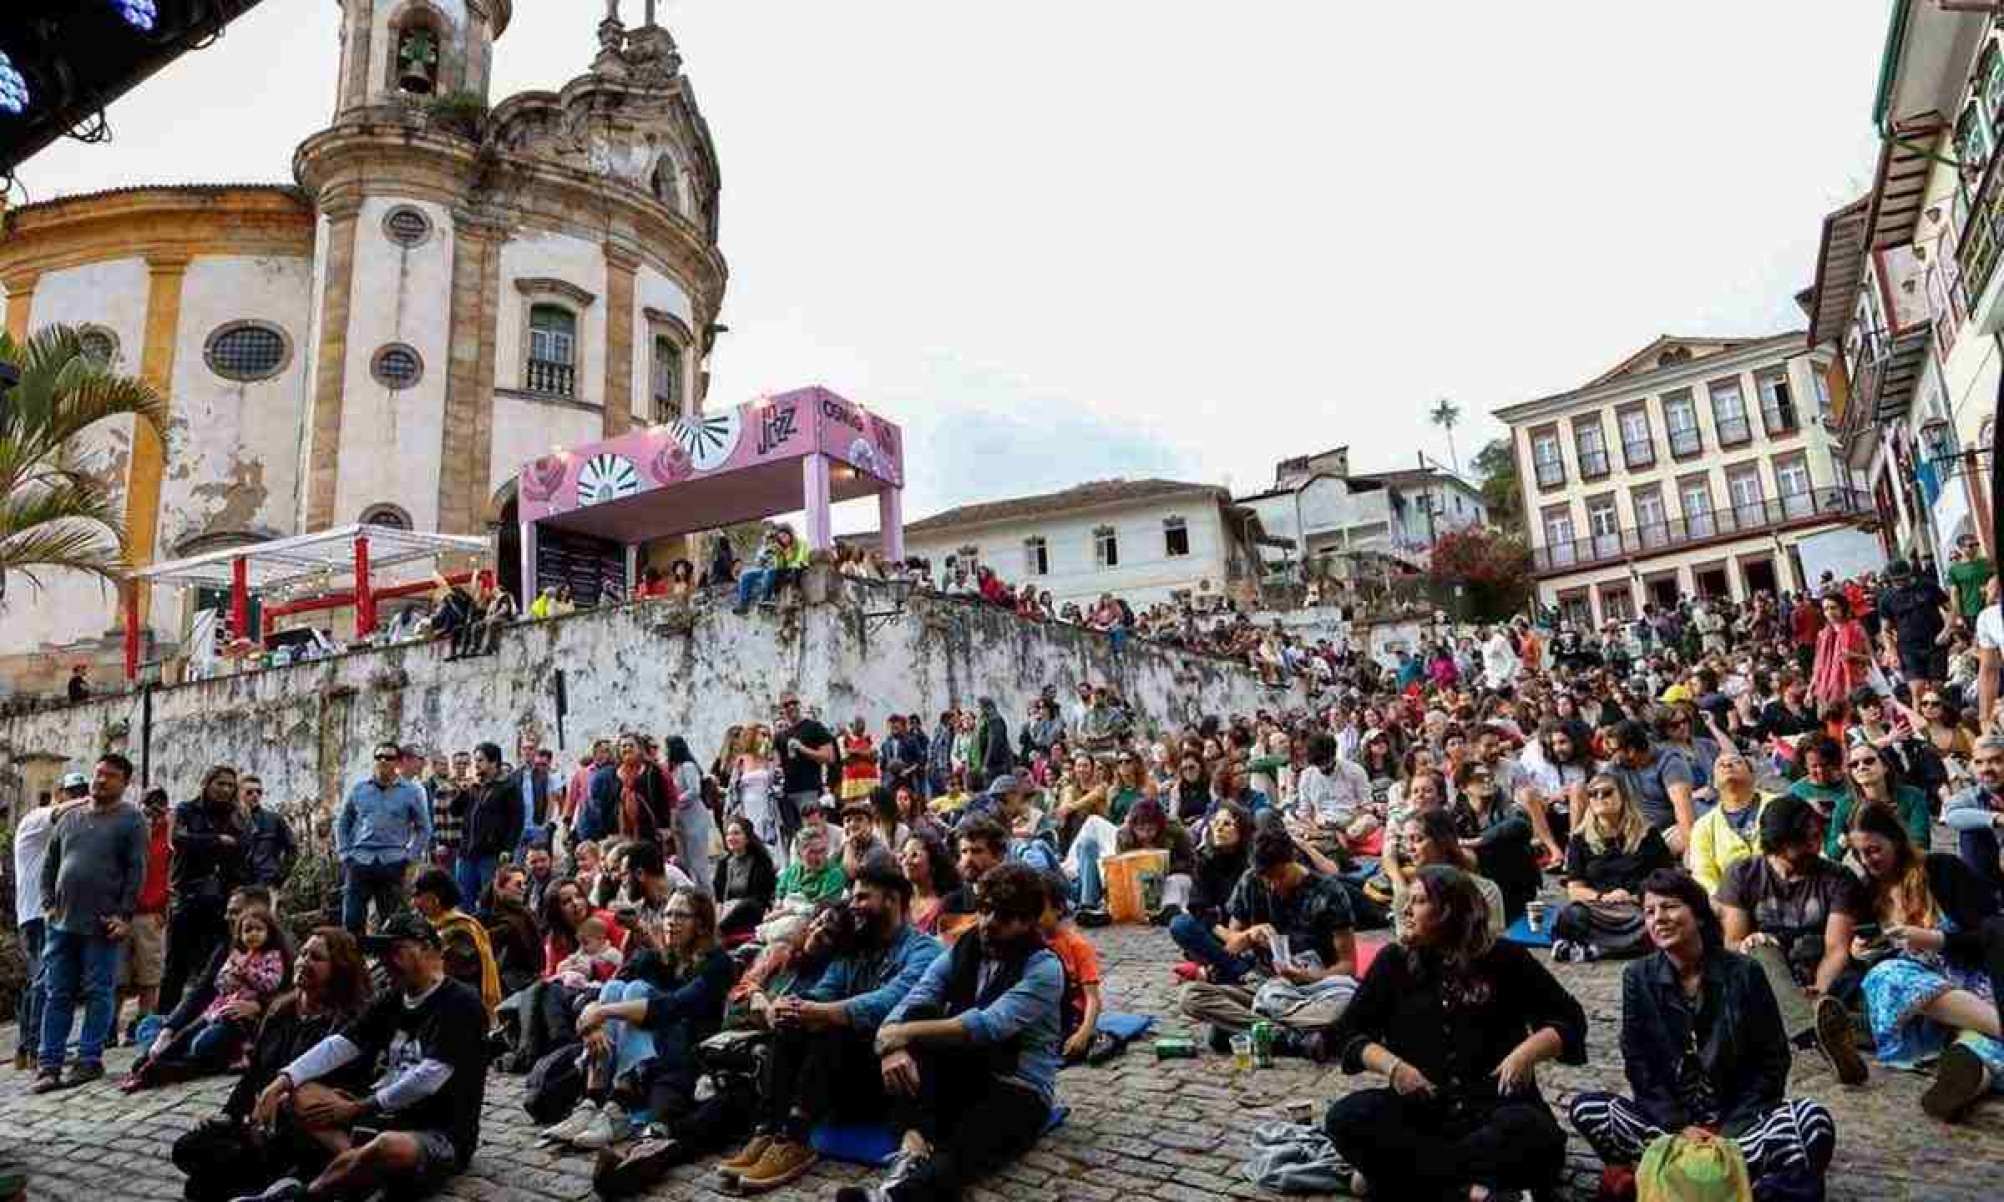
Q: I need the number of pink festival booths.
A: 1